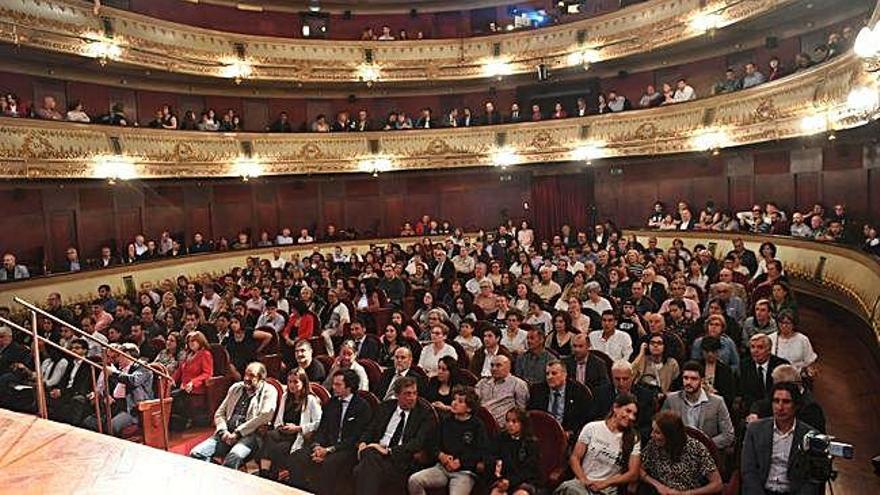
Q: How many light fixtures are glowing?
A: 15